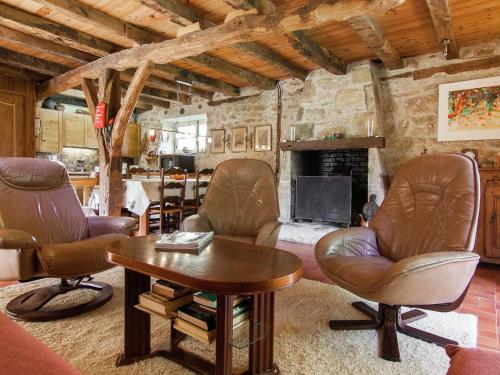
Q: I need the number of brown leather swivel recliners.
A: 3